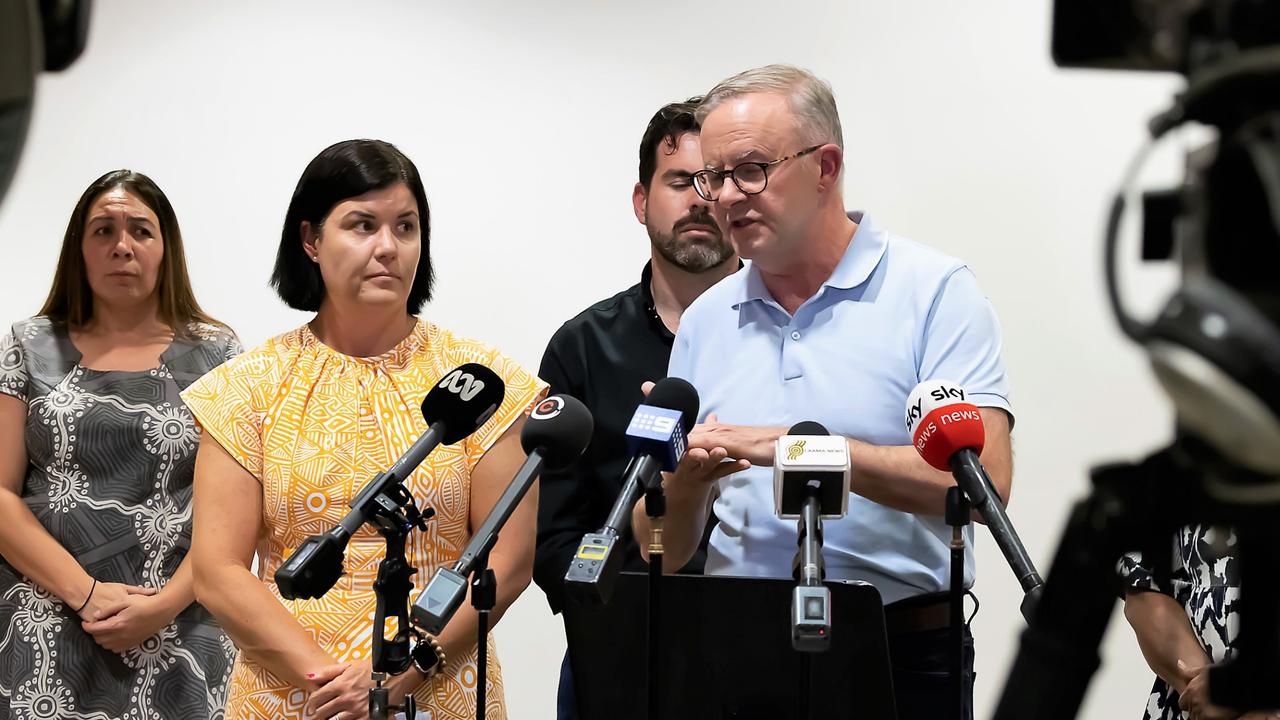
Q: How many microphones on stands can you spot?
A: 5